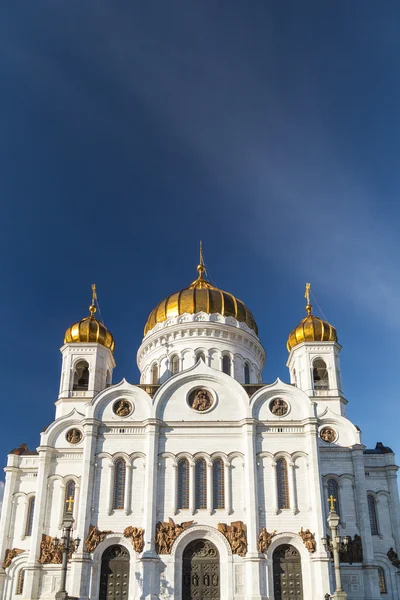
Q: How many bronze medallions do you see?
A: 5